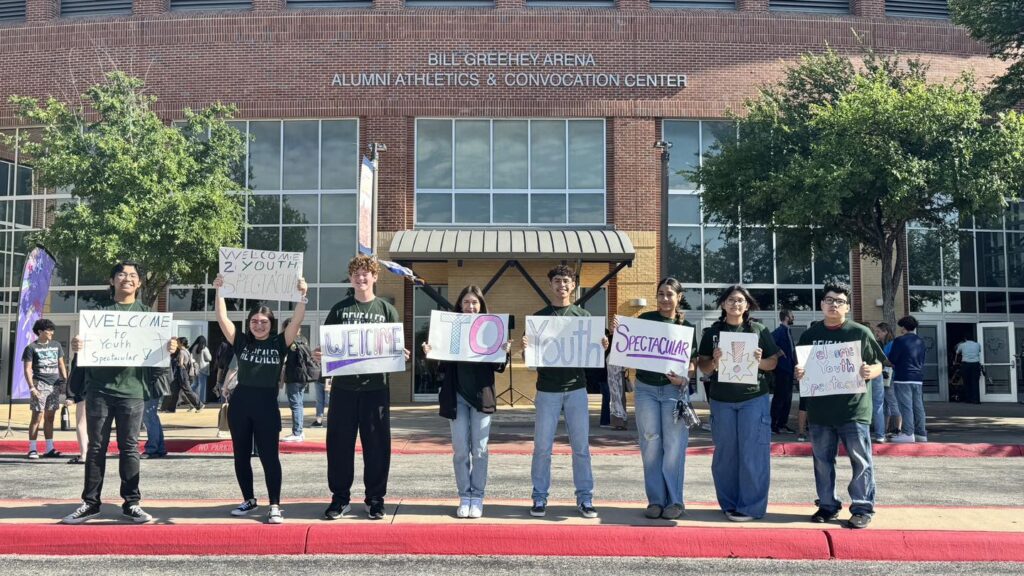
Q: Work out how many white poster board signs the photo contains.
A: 8